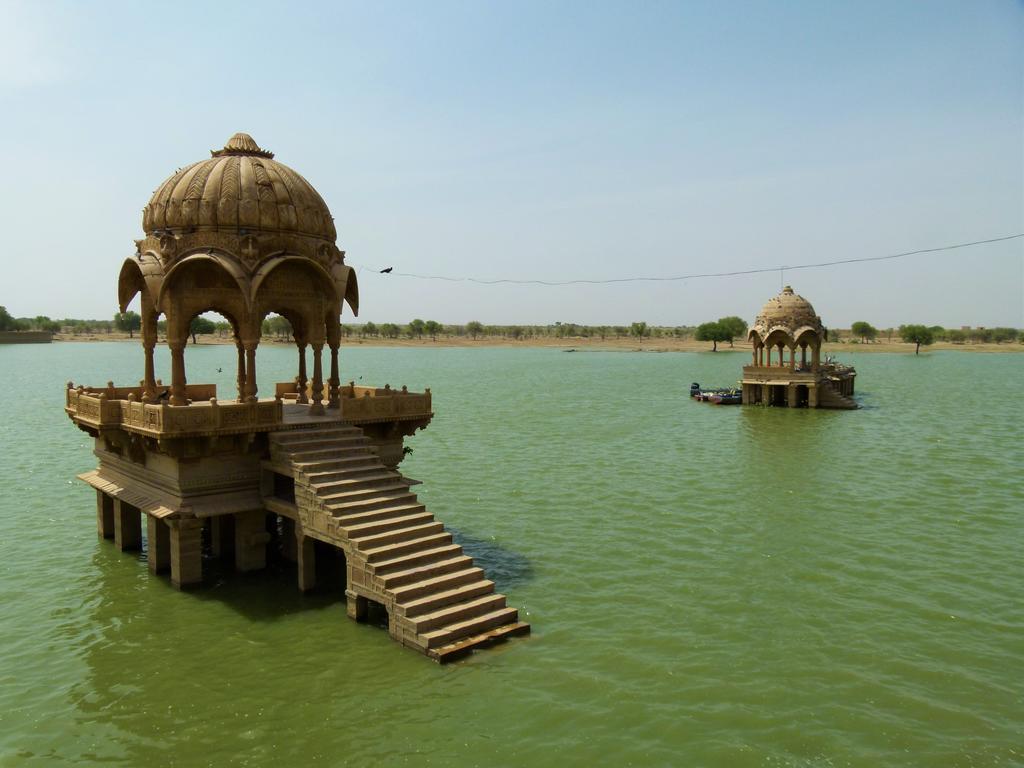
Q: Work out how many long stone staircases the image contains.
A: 1